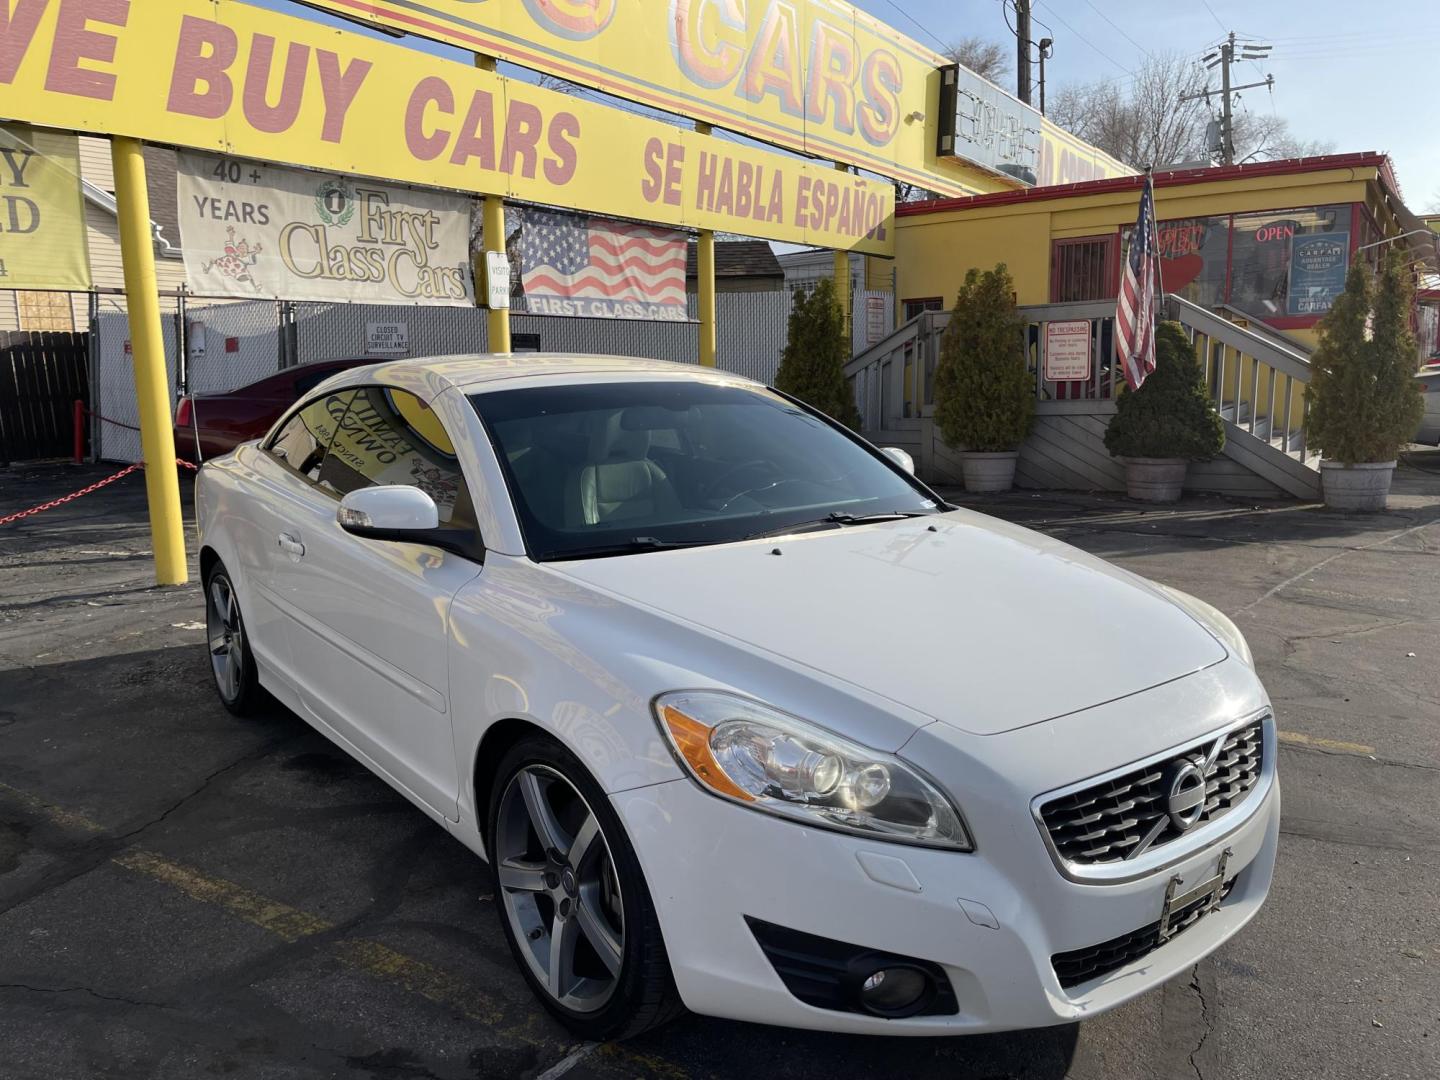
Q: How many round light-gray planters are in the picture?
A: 3